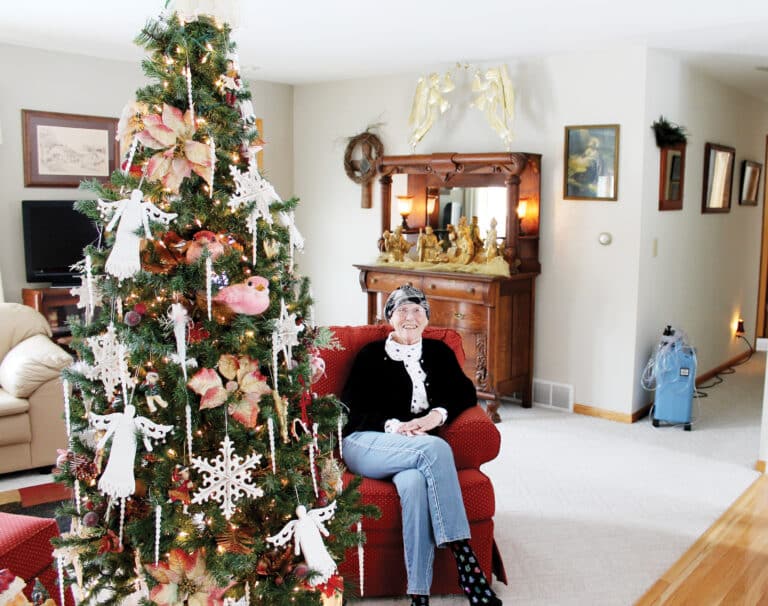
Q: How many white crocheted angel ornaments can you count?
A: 3